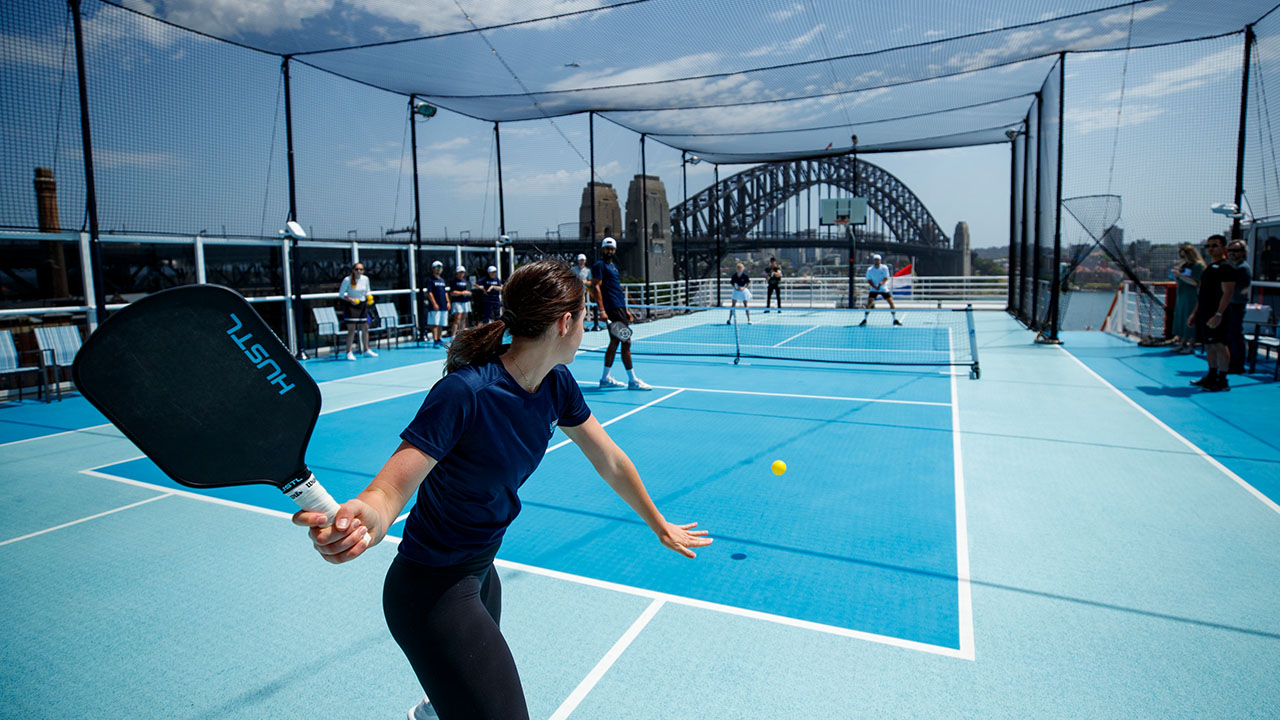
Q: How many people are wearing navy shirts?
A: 6